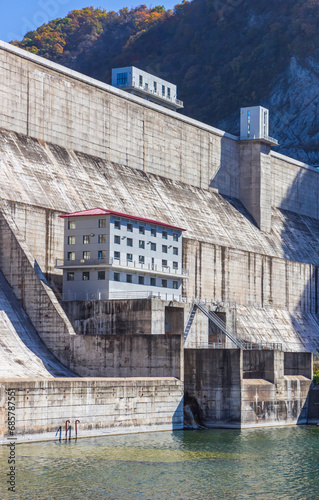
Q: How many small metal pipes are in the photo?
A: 2